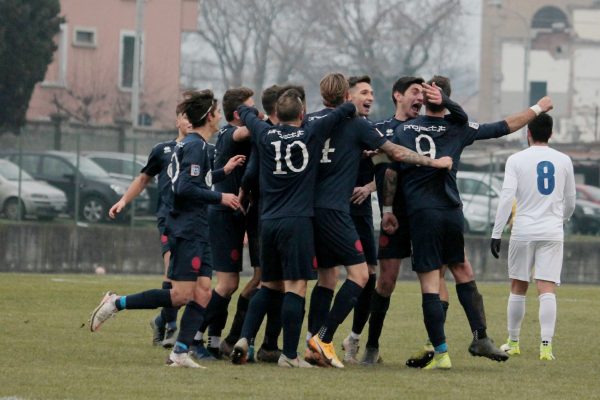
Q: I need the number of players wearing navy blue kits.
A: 10